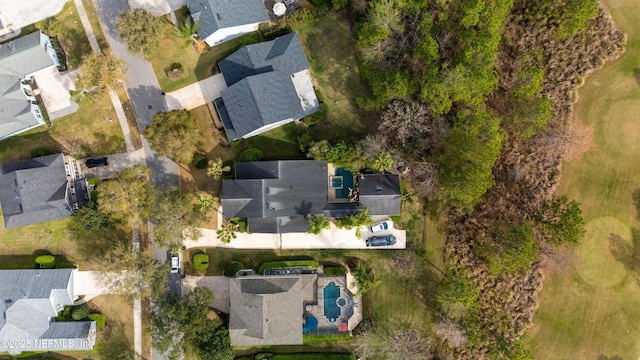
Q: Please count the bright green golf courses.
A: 1